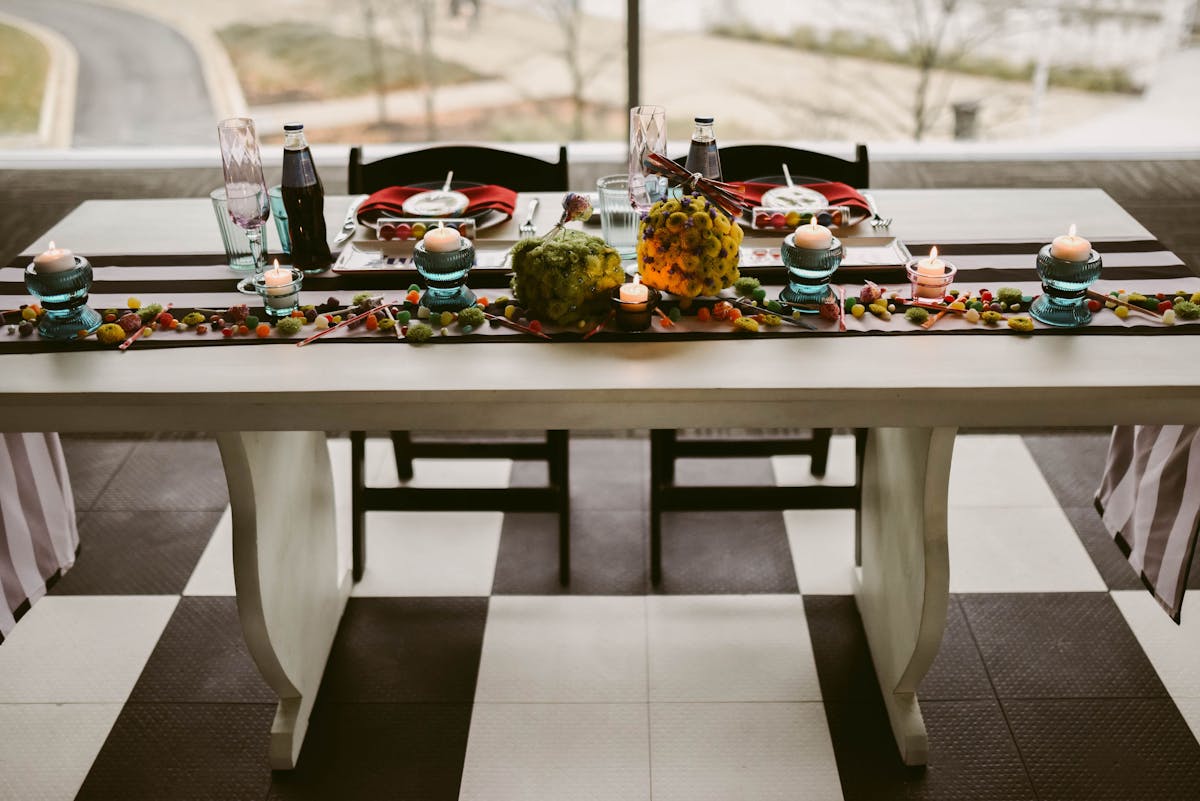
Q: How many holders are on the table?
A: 7